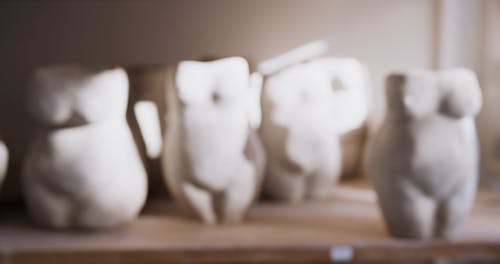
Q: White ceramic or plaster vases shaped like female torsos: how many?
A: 4